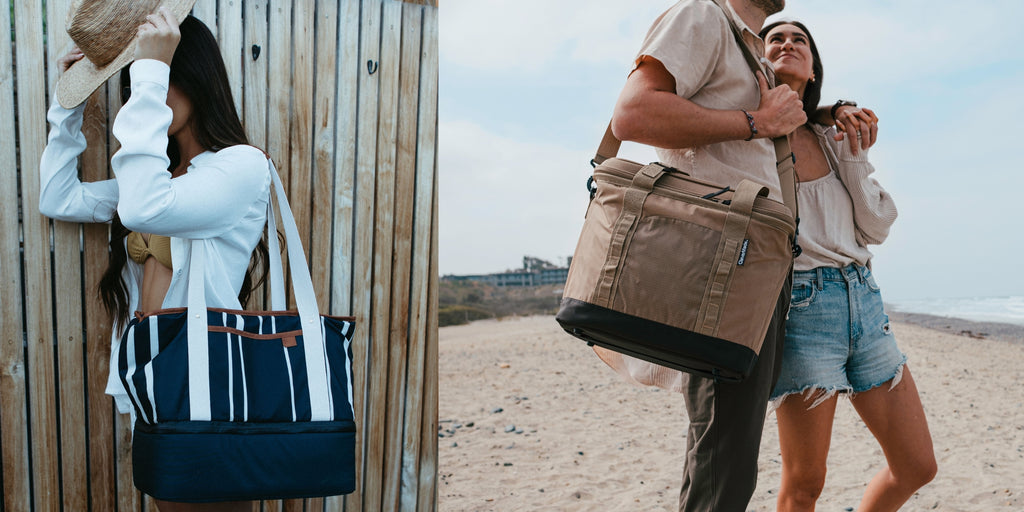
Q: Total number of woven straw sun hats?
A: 1